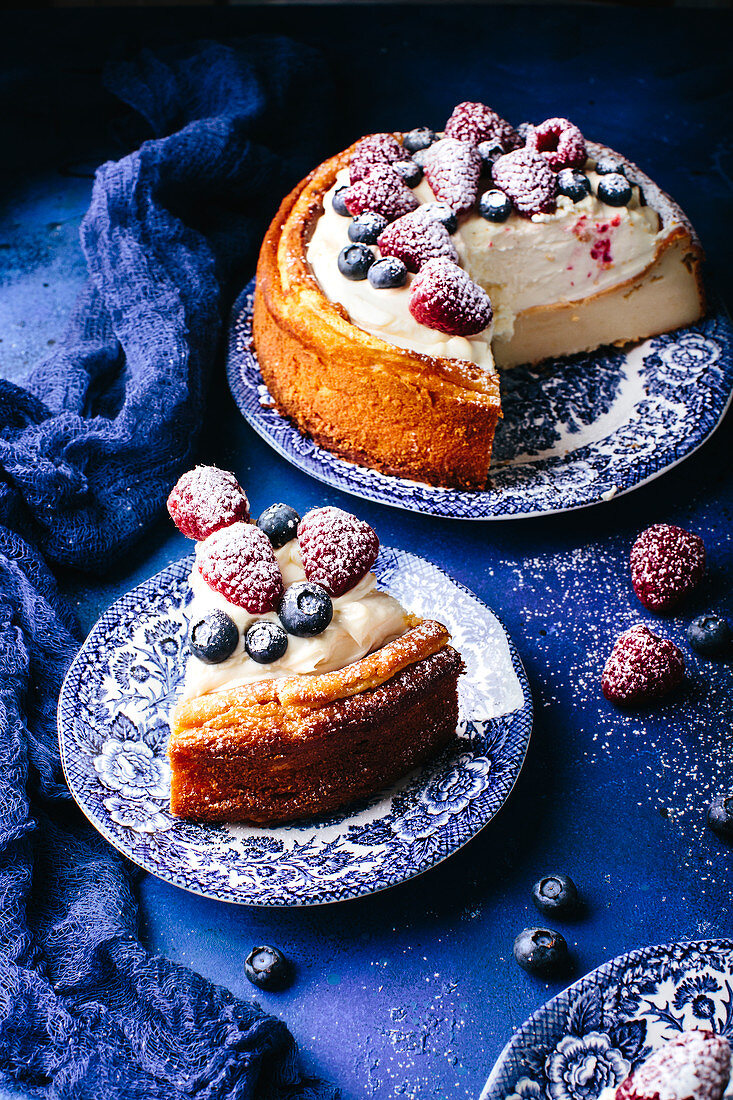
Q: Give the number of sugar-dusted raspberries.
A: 14